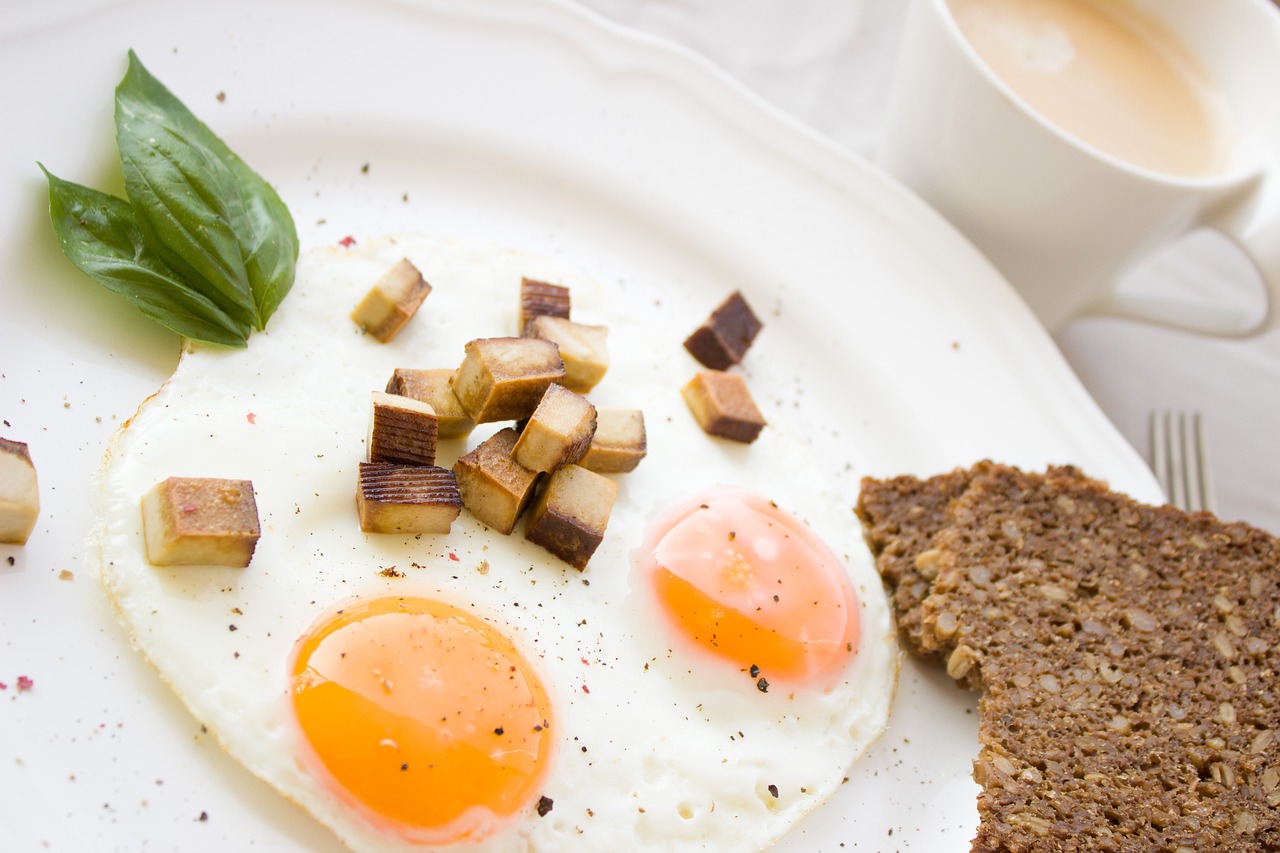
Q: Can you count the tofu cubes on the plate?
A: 15